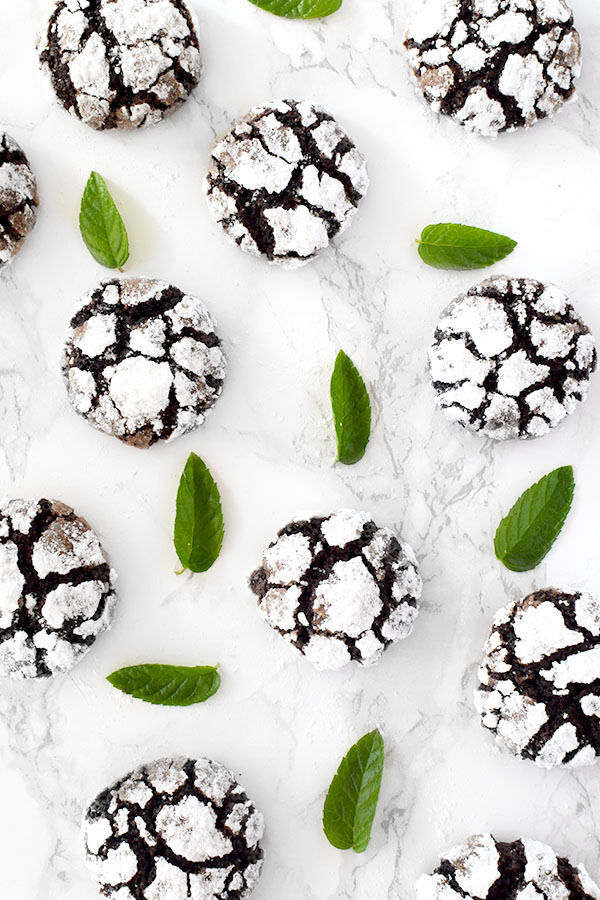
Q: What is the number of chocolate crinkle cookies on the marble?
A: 11